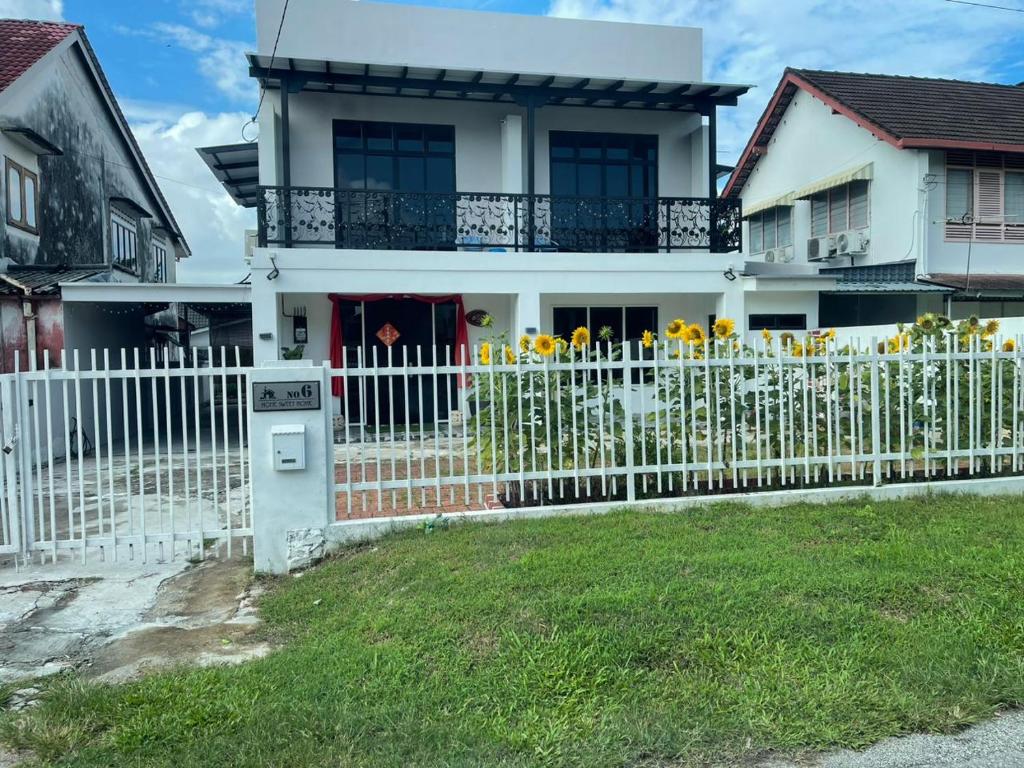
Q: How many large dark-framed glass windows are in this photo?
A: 2